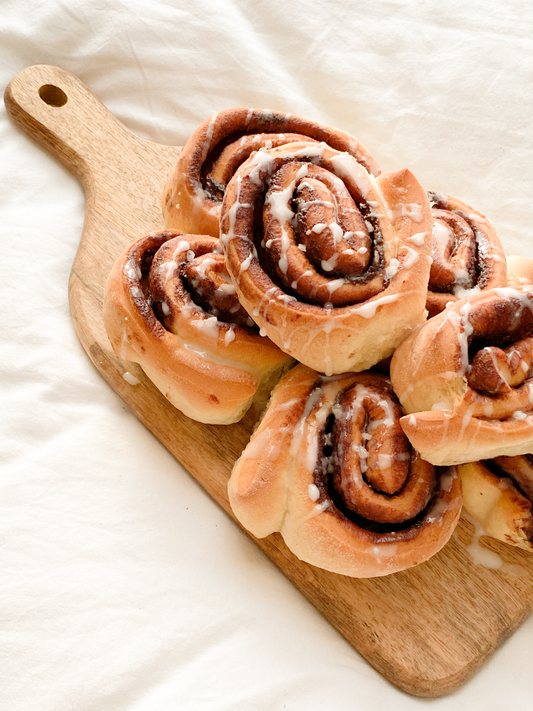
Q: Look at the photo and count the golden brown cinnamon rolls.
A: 7